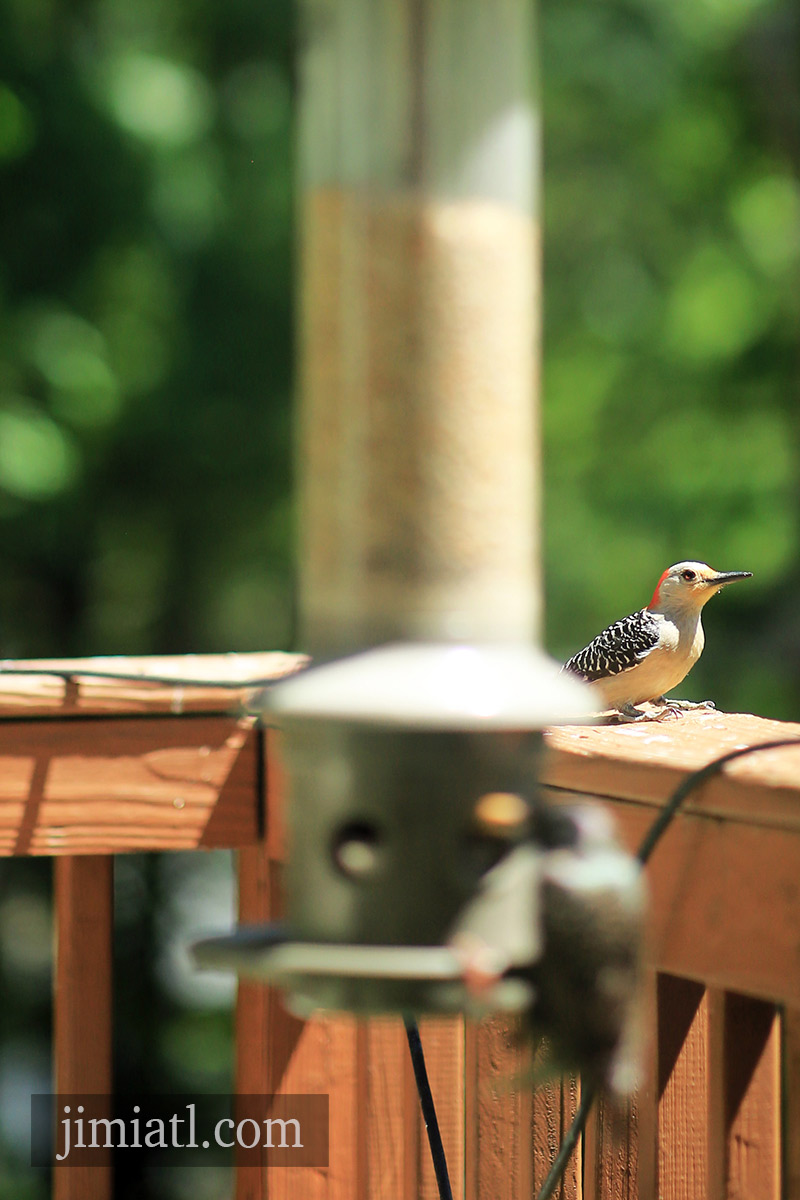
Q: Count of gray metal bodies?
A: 1